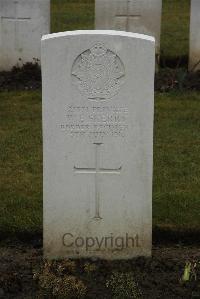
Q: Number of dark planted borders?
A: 2